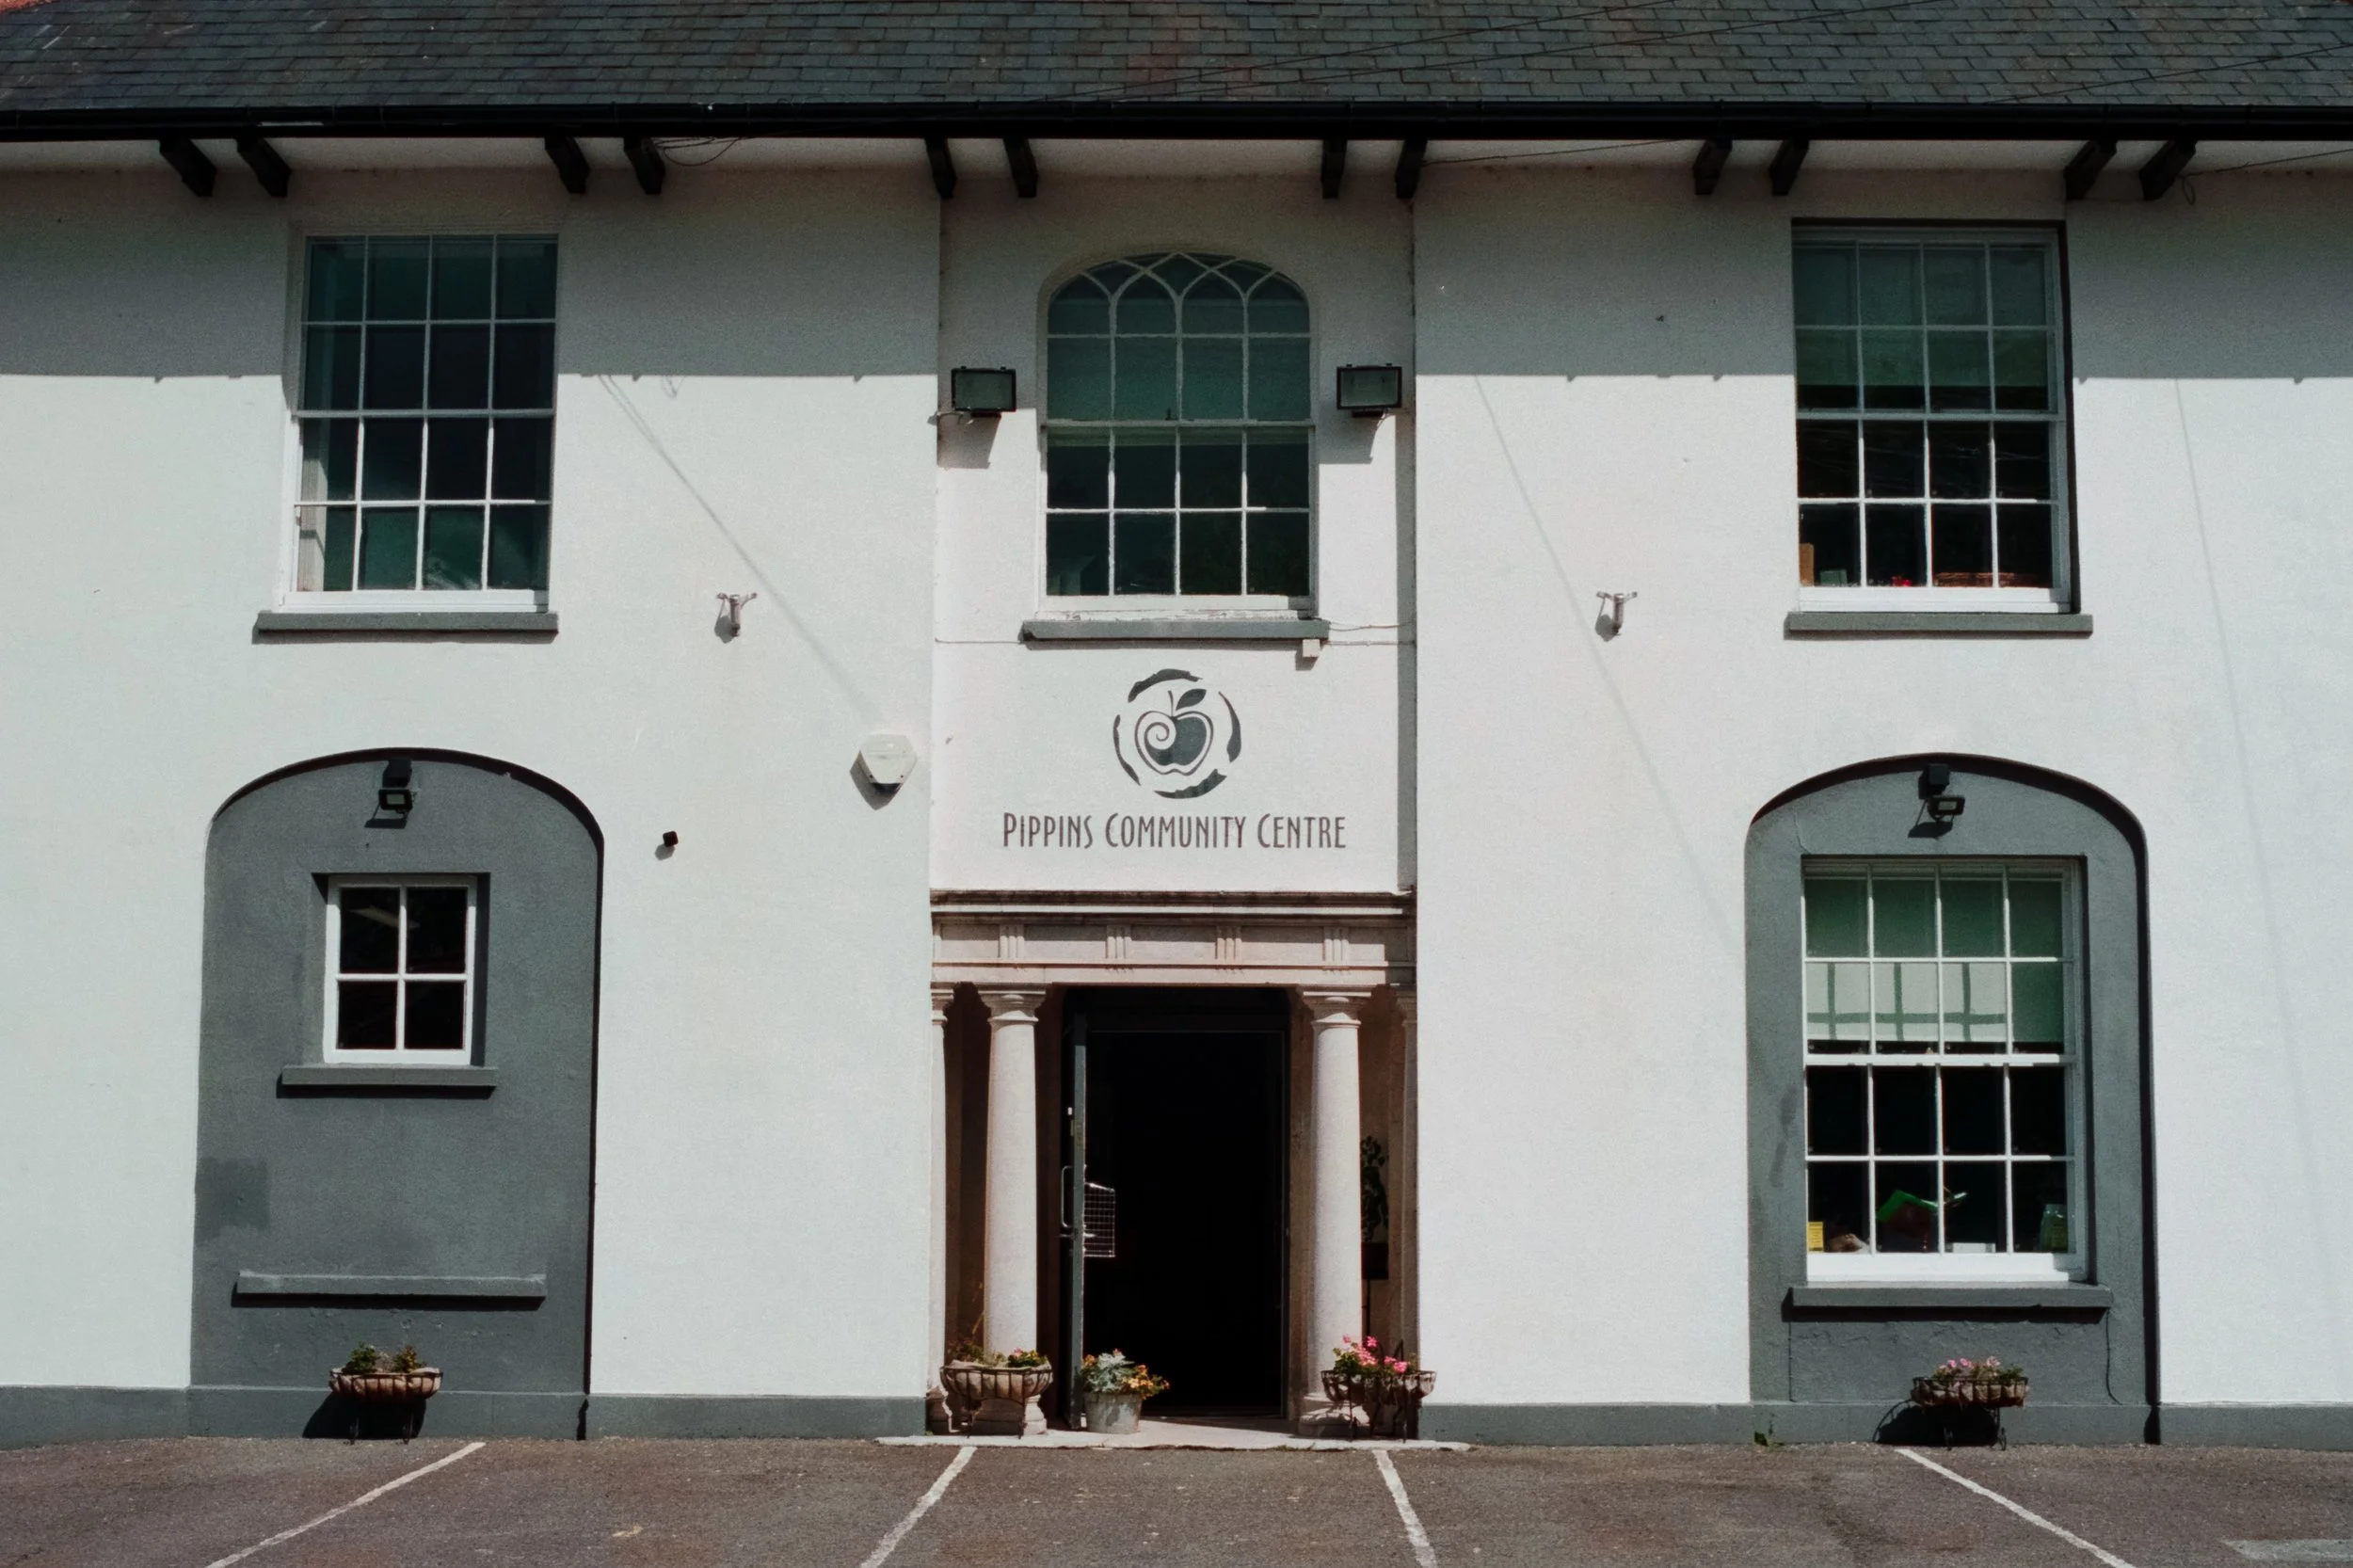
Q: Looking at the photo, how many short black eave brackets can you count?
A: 12